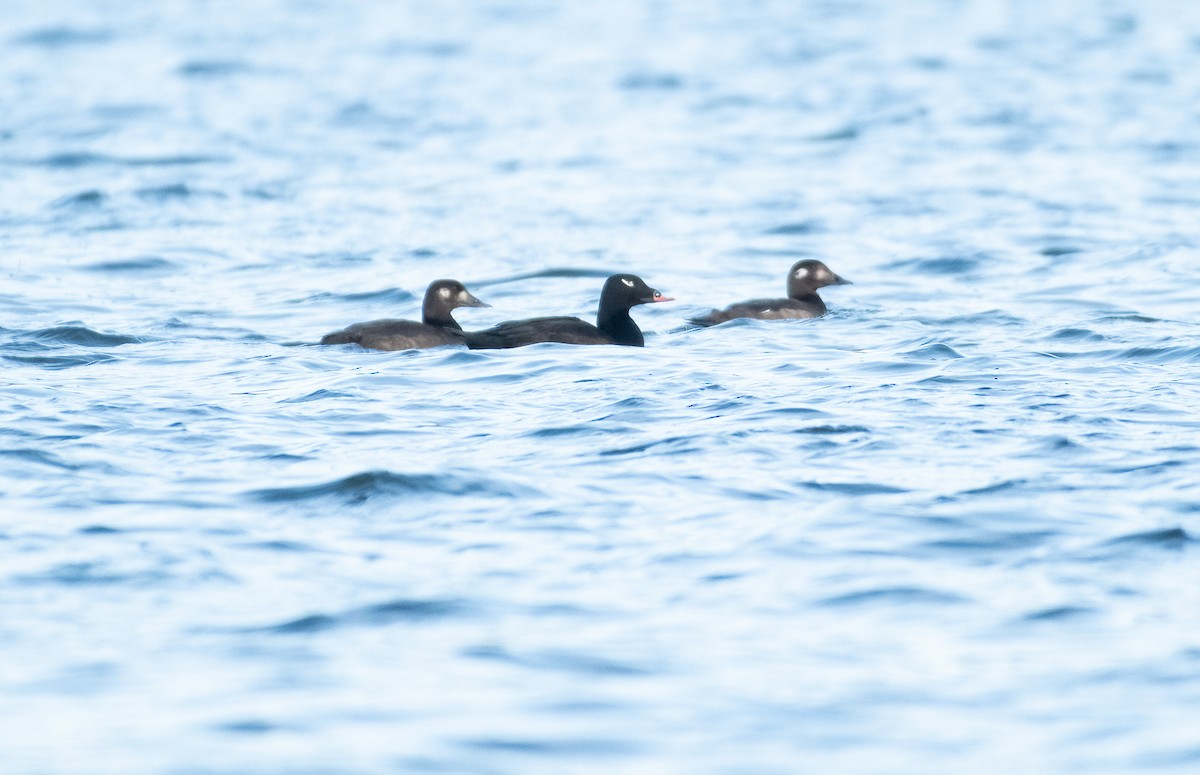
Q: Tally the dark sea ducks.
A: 3